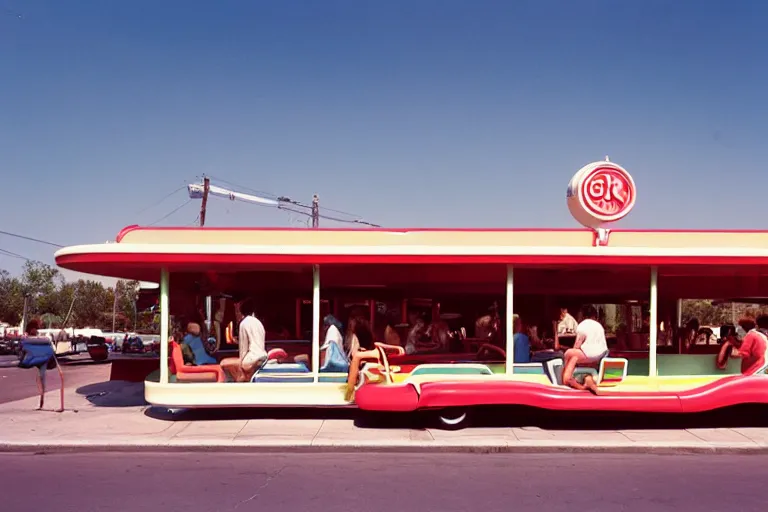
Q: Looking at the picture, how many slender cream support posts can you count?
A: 4